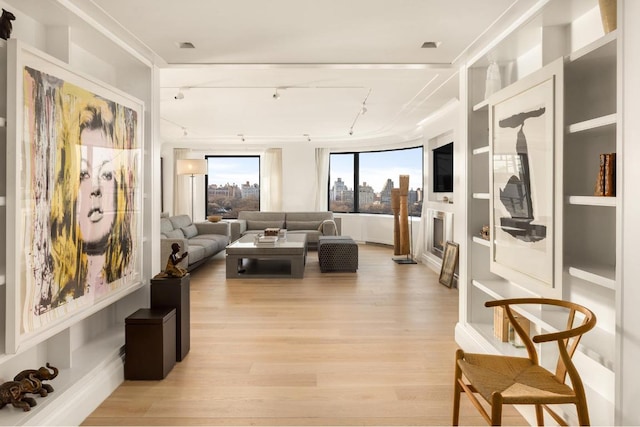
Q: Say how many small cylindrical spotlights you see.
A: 7